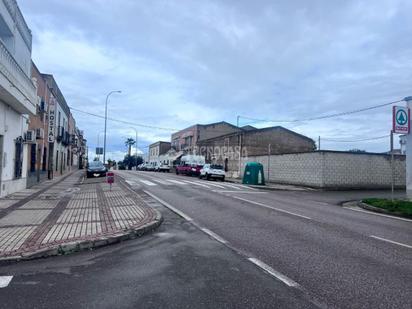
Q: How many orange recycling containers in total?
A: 0